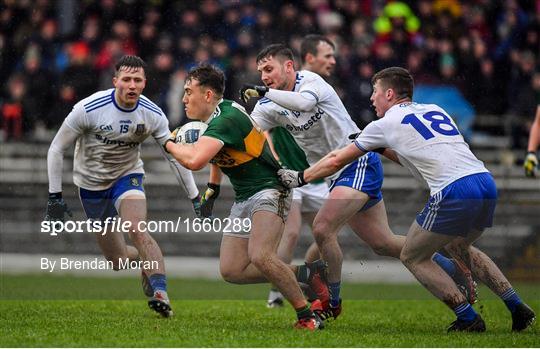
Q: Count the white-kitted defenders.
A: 3